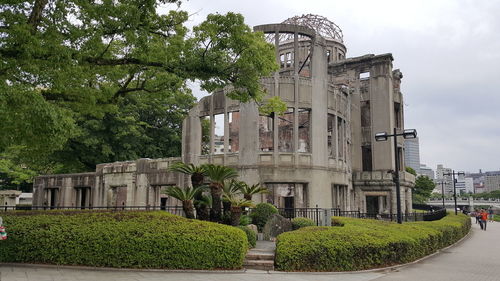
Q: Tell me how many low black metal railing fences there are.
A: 1